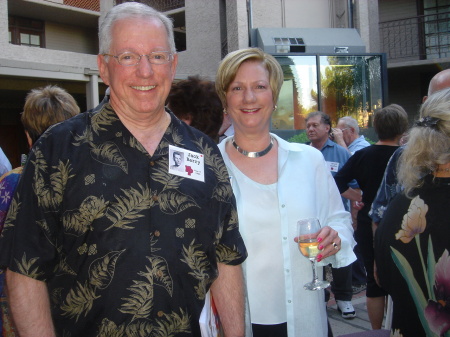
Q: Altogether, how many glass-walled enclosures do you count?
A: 1